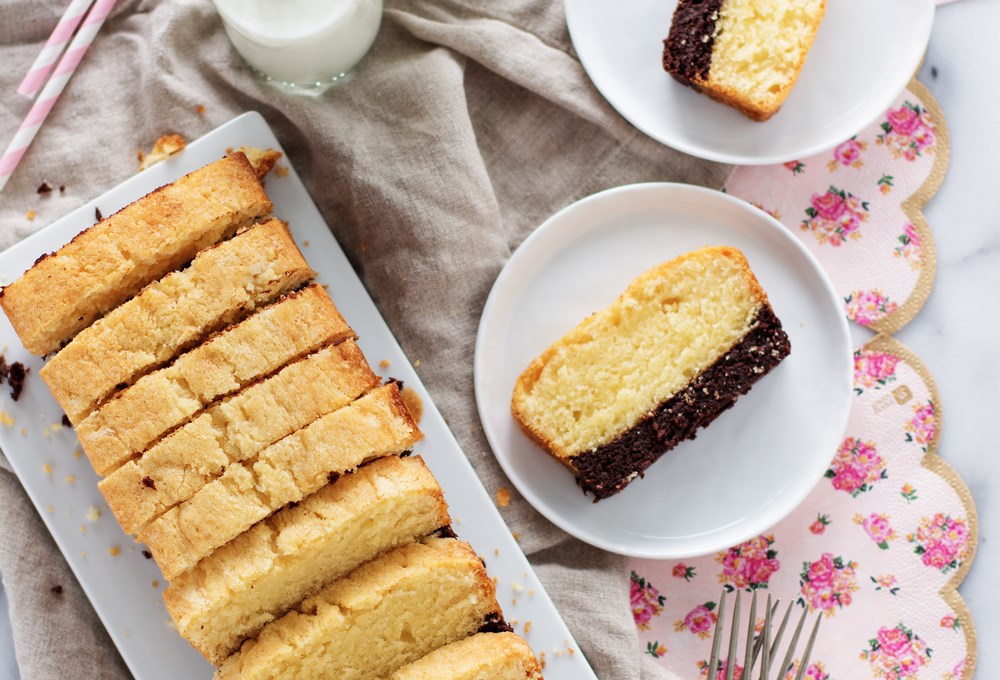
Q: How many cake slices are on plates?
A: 2